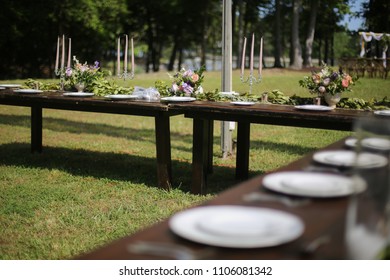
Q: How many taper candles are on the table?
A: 9